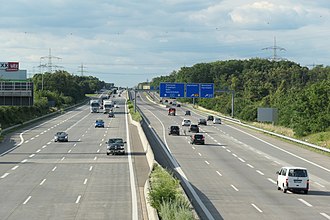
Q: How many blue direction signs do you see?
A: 3